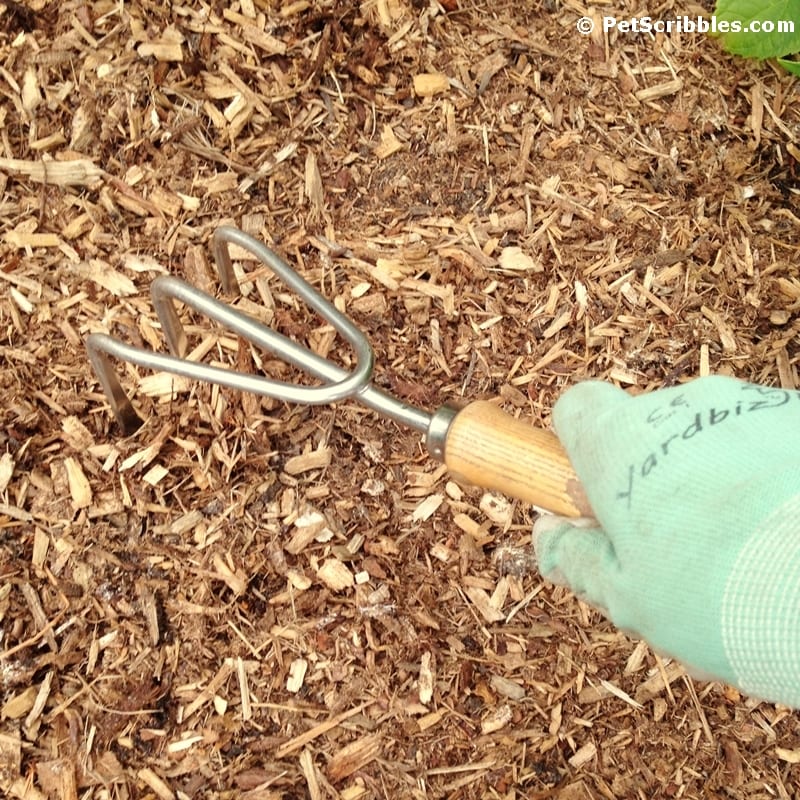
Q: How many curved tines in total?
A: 3